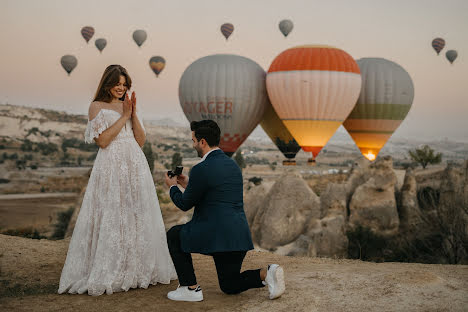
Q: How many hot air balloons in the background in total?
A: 13